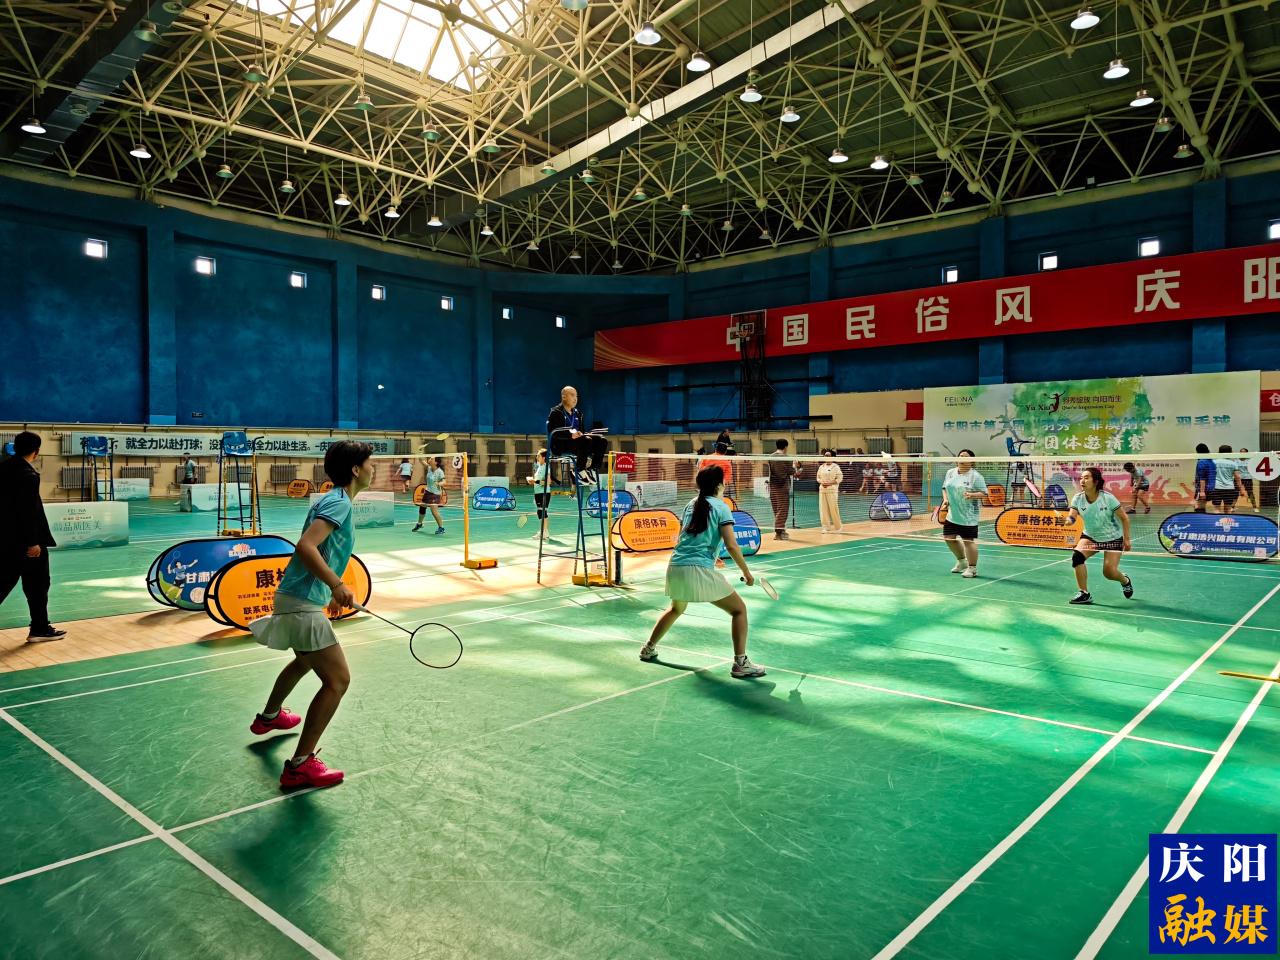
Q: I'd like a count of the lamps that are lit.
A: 15